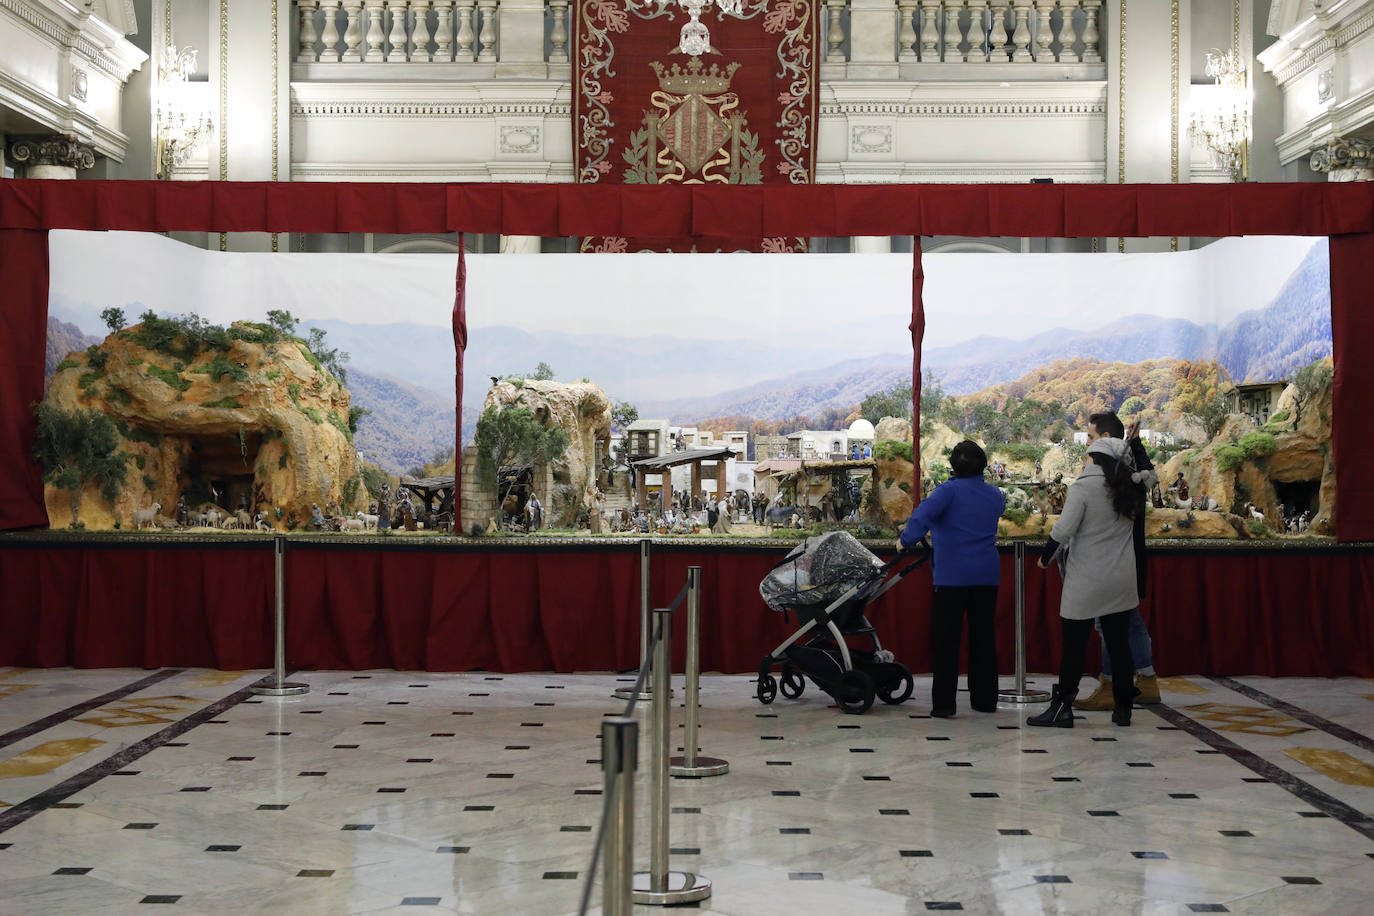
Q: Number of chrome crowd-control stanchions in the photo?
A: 6